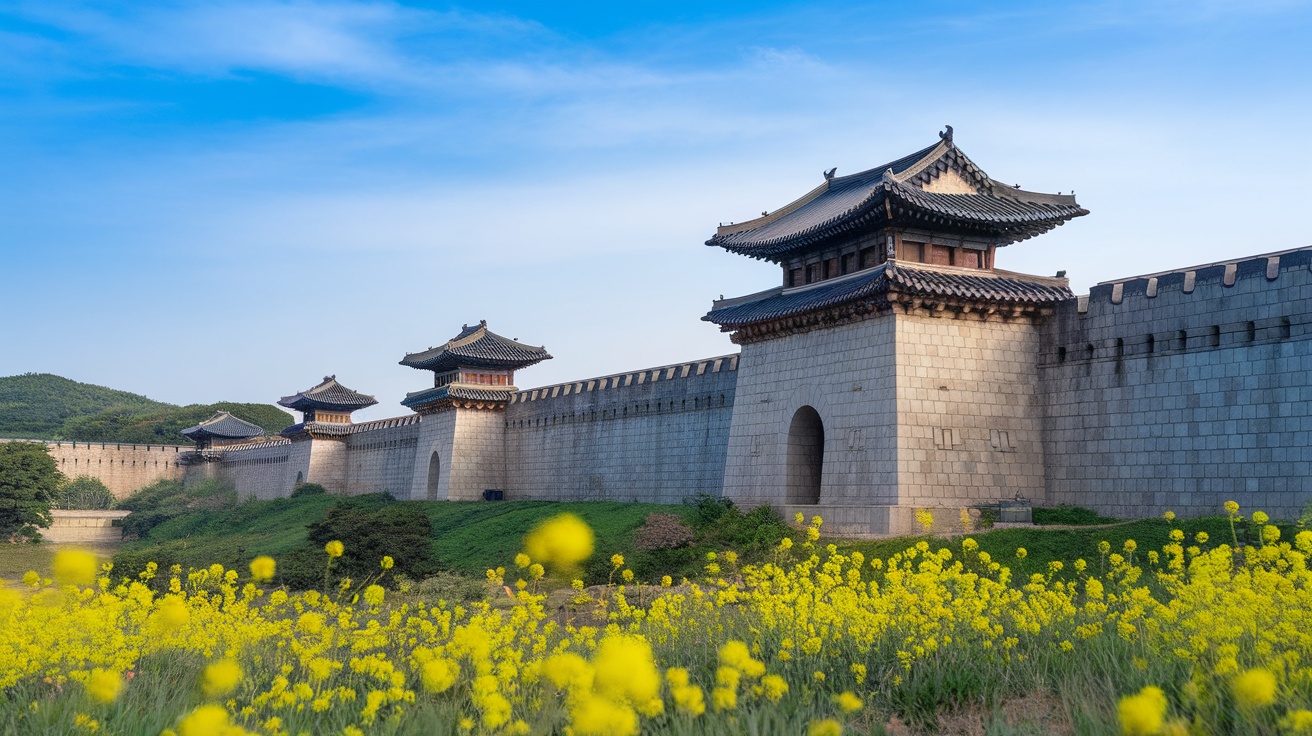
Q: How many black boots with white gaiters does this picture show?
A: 0